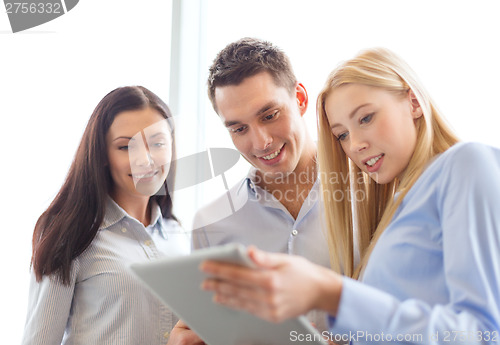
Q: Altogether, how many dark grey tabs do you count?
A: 1